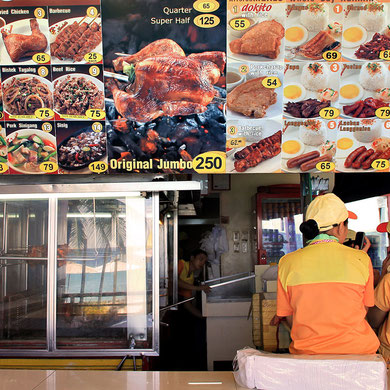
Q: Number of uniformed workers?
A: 3